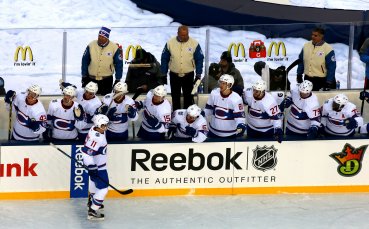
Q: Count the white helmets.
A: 11